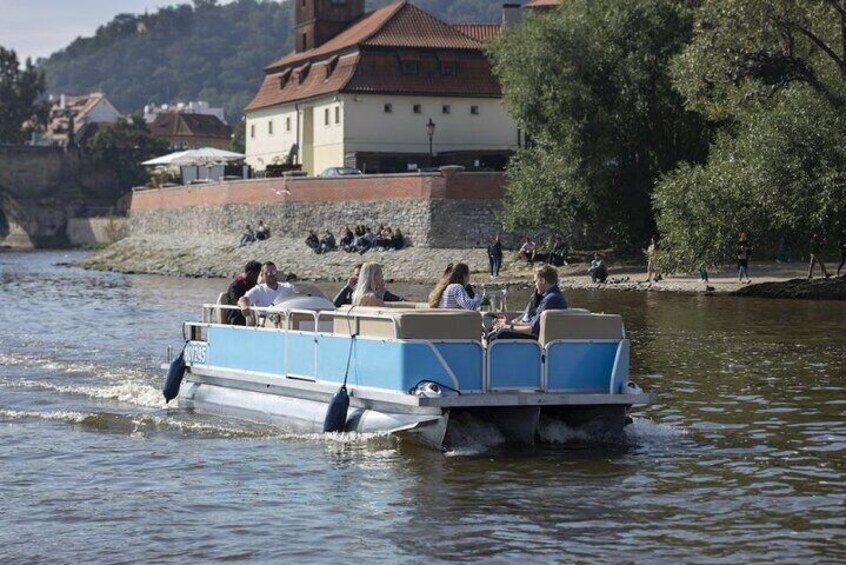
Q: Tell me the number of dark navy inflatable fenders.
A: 2